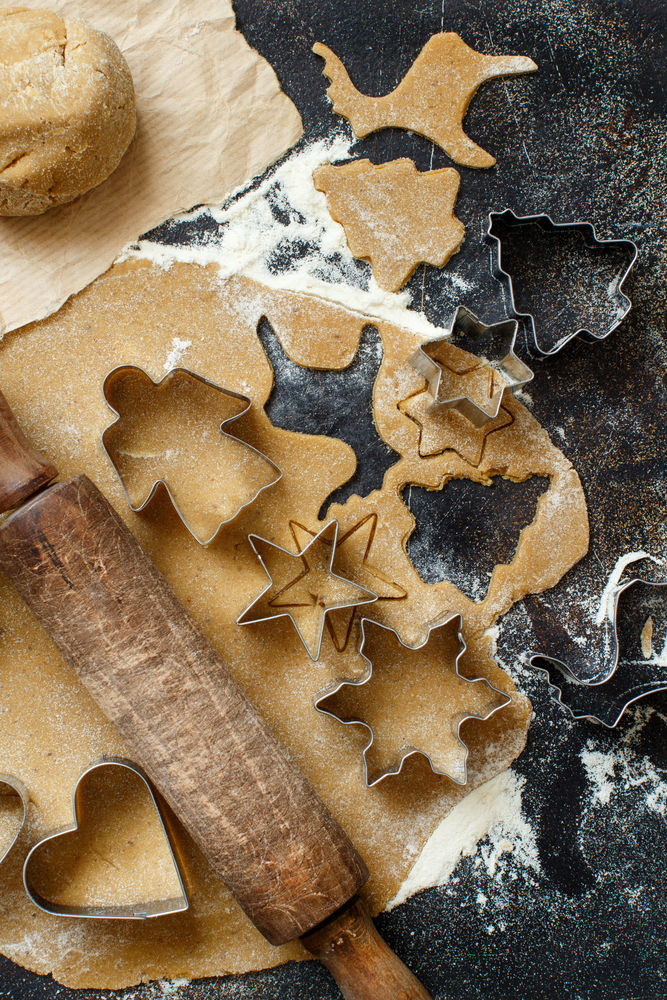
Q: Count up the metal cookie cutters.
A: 8